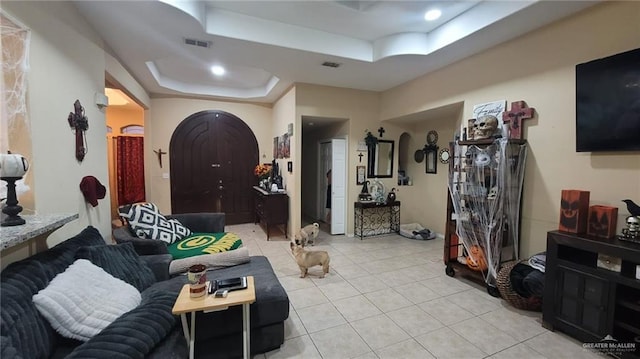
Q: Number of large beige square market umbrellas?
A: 0